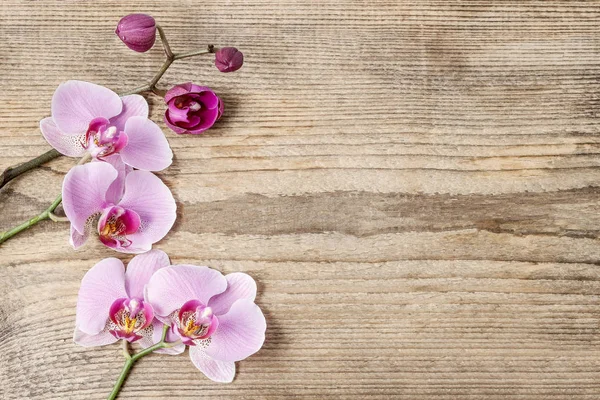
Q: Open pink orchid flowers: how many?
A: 4